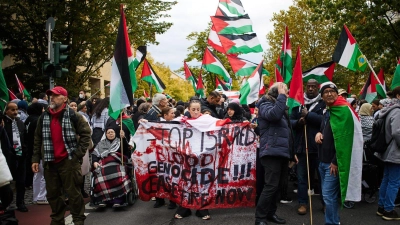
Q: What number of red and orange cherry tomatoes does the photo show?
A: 0